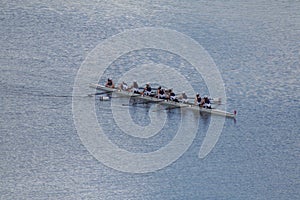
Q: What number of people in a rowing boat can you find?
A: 9